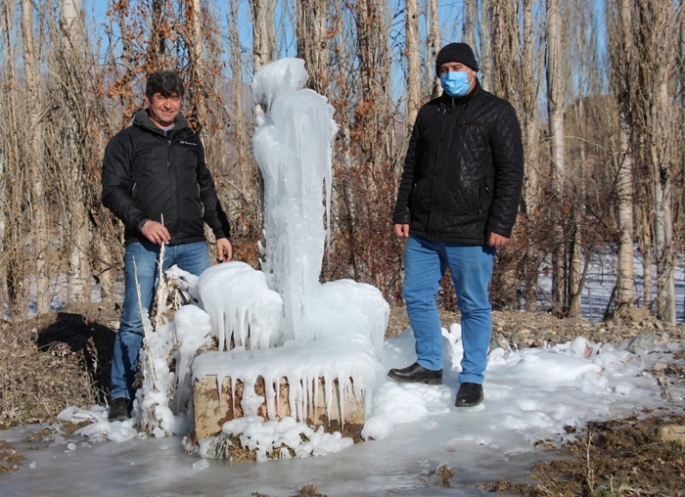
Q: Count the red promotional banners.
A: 0